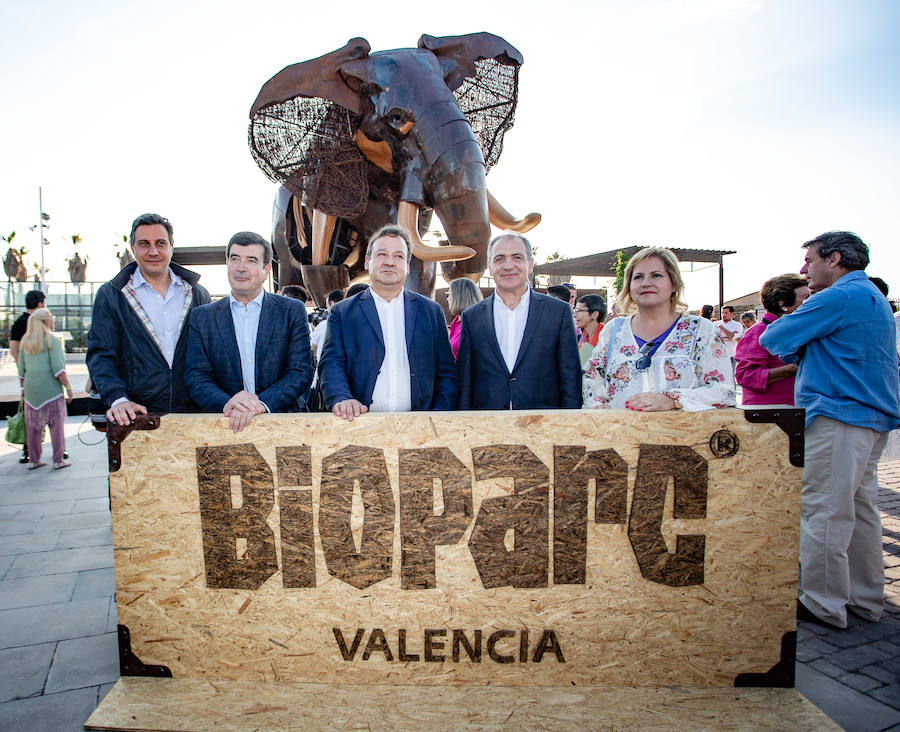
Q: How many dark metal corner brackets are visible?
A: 4